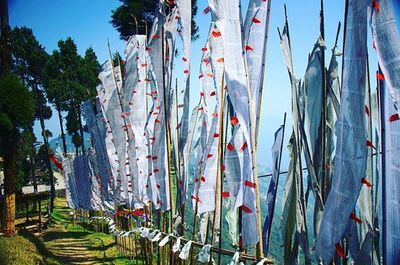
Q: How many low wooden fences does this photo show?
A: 1